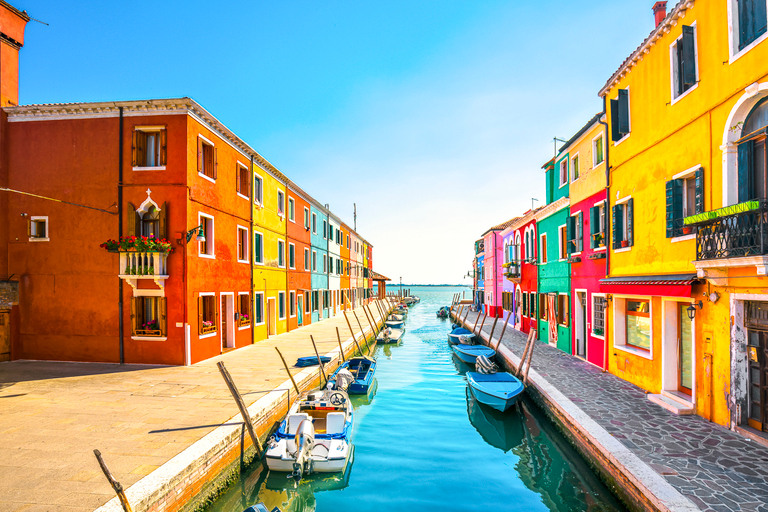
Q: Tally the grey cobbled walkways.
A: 1